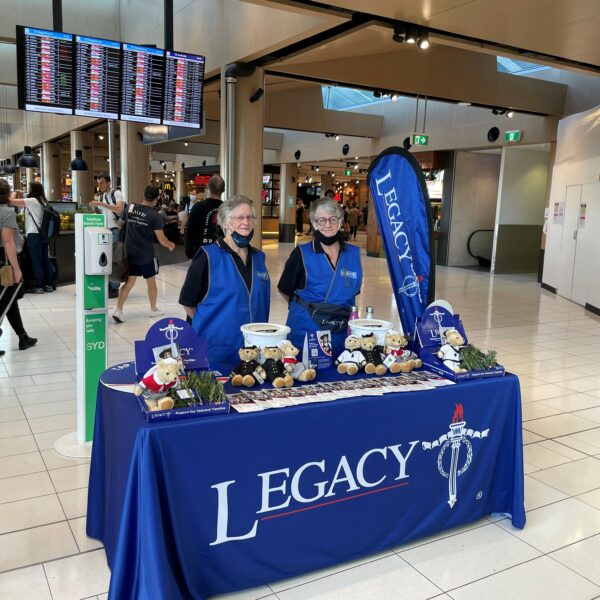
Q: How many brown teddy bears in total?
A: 9